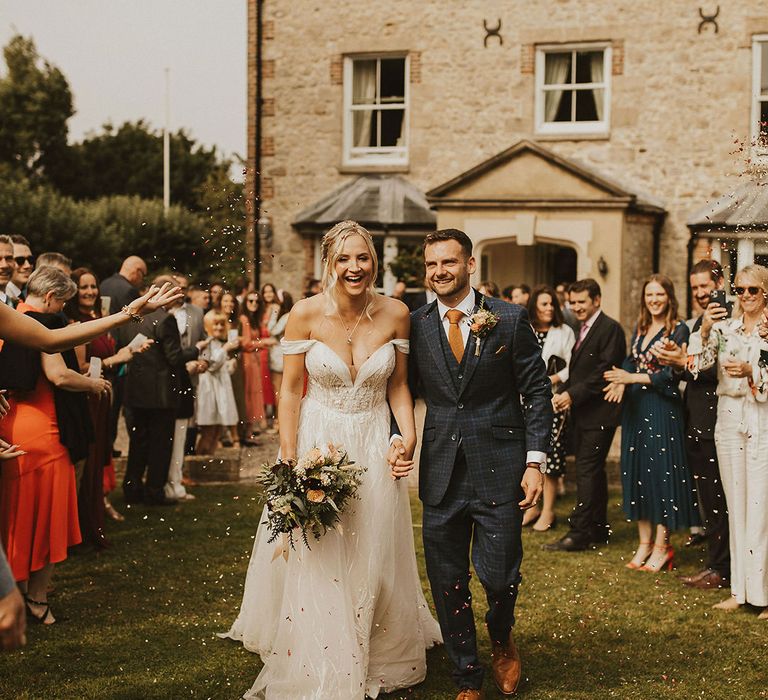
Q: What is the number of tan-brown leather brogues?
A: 2